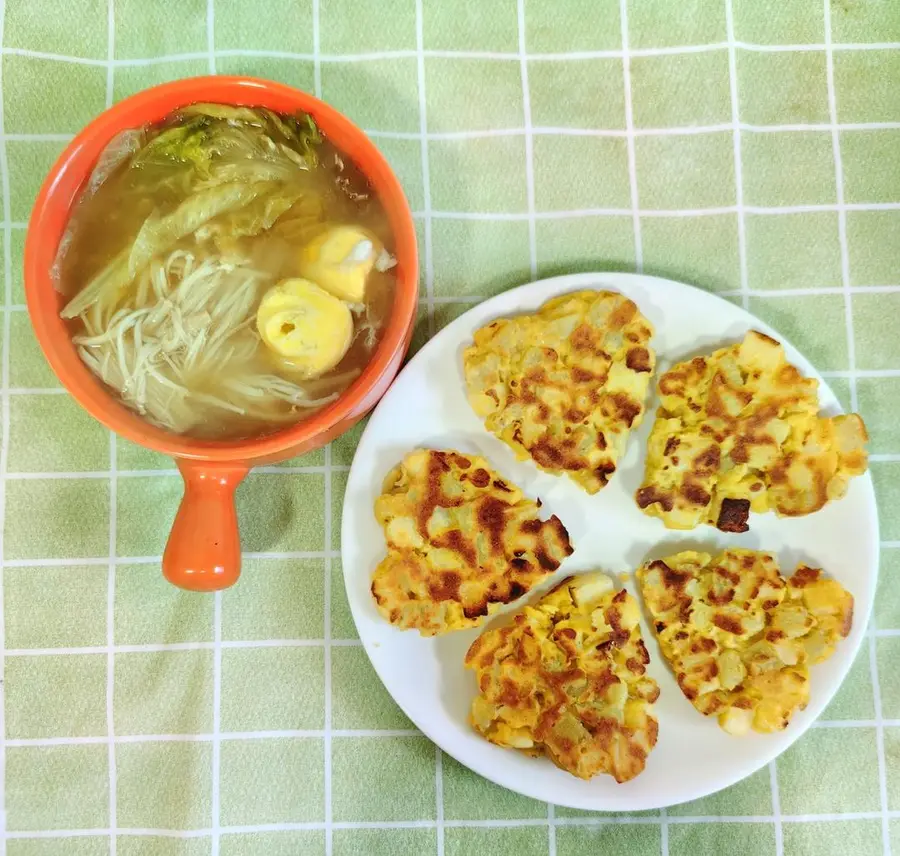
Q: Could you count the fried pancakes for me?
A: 5